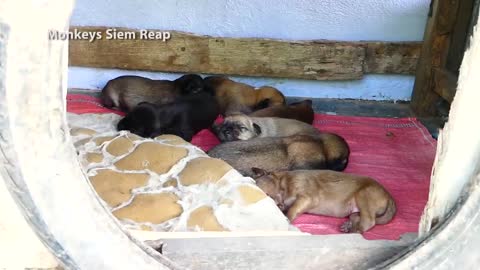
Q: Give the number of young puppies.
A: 7